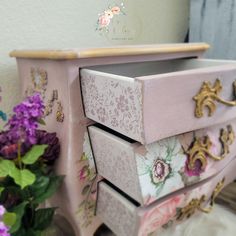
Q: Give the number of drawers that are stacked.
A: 3